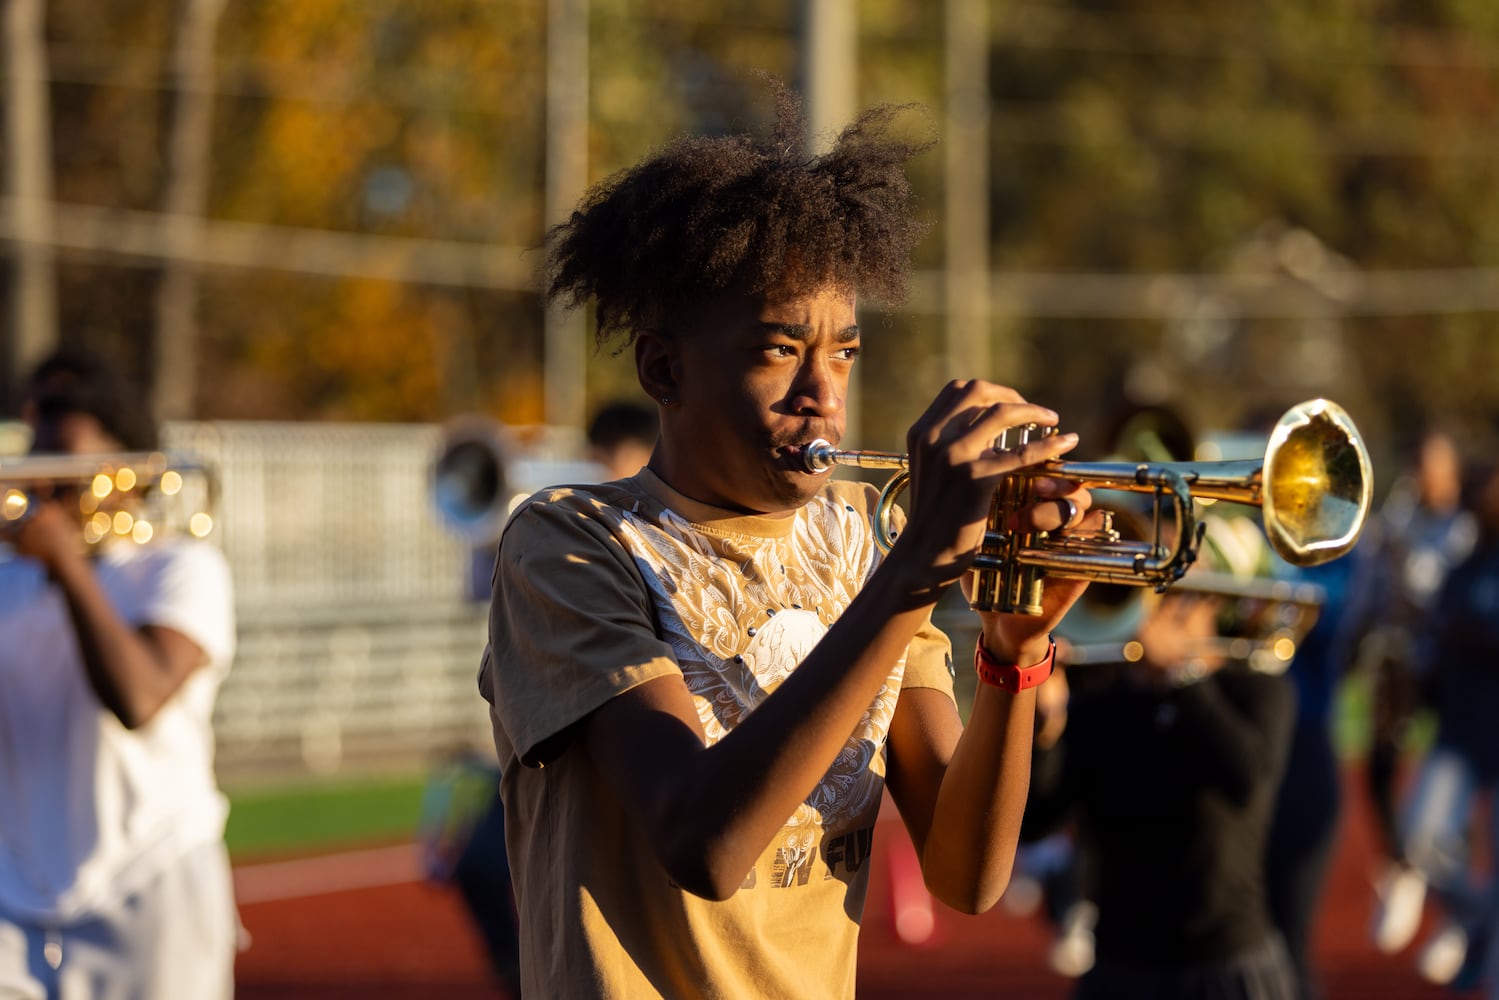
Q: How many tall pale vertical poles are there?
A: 5